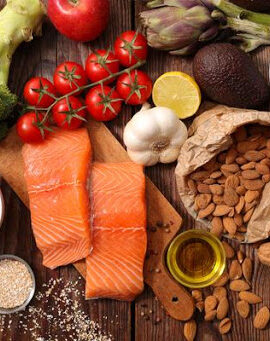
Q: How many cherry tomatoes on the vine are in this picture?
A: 8